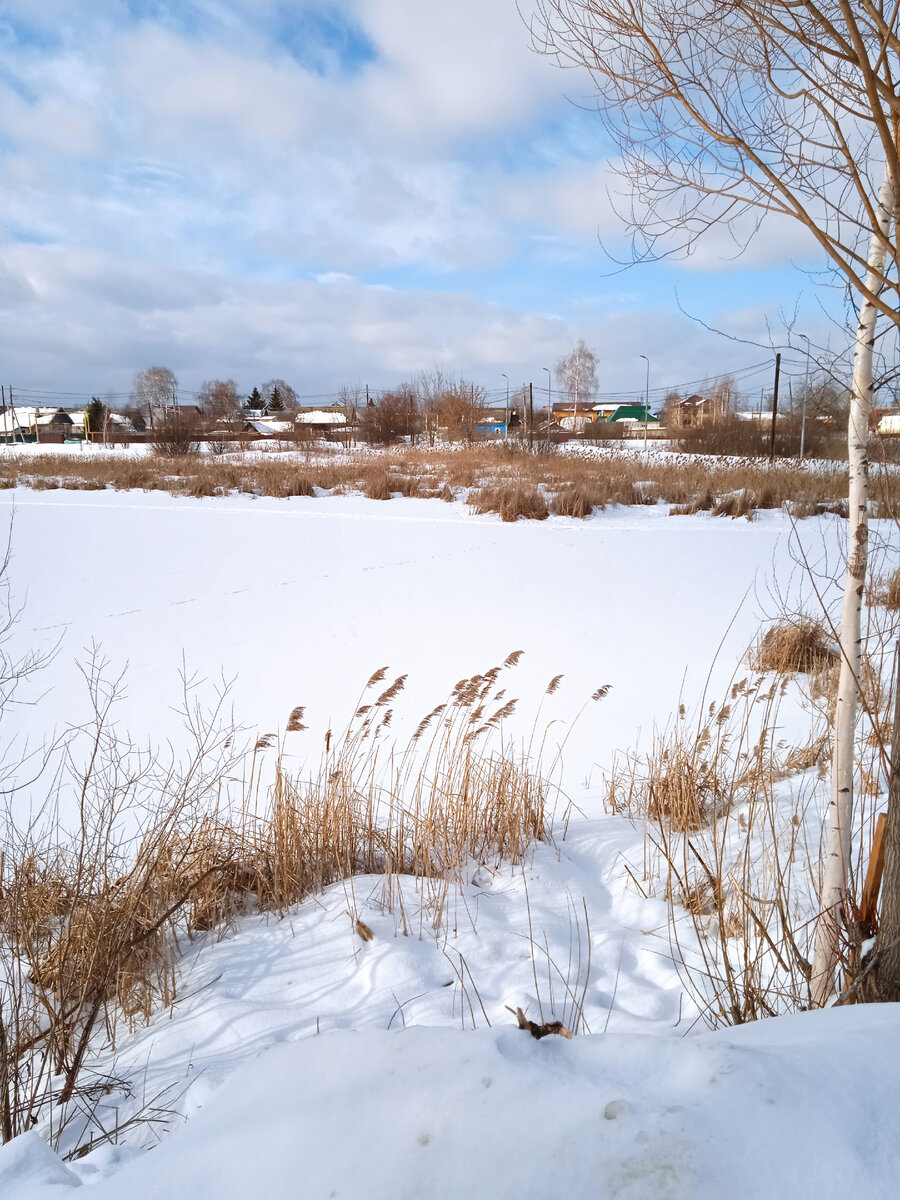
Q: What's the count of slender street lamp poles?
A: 4